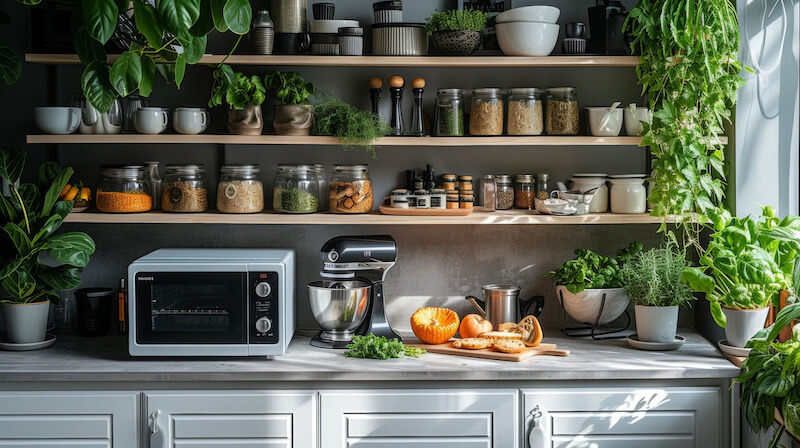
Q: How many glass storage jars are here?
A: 13